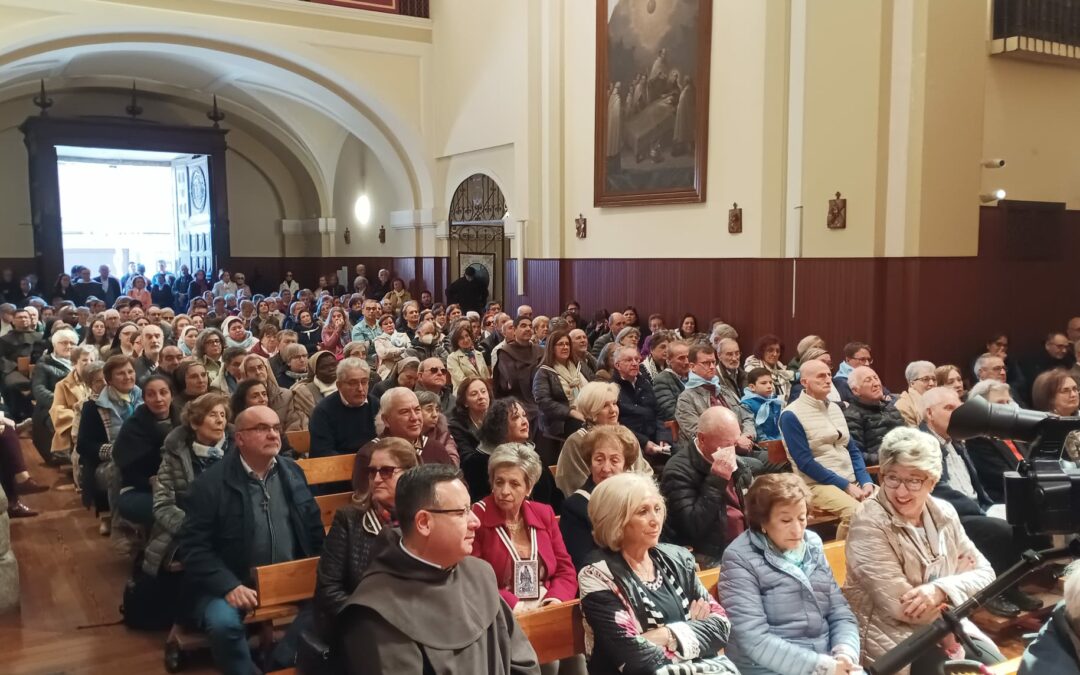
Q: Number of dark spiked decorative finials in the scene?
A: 3